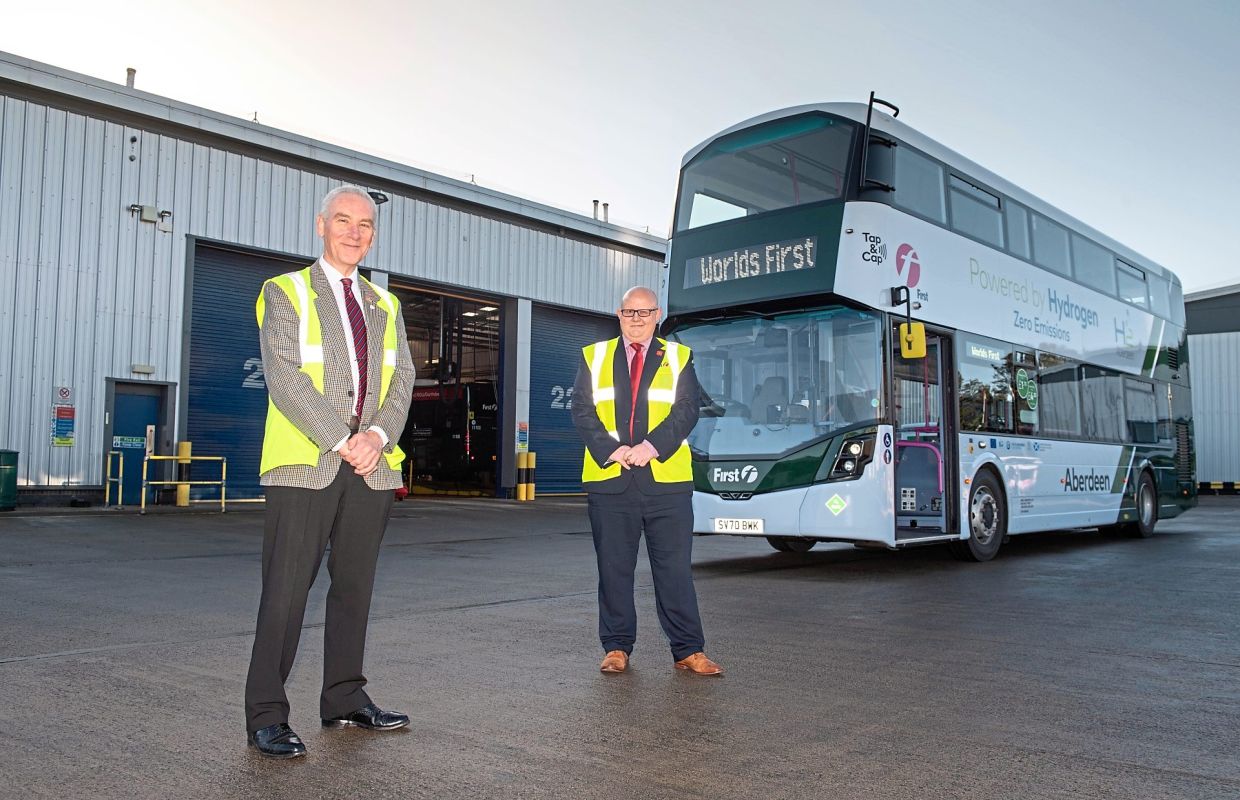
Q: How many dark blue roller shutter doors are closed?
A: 2